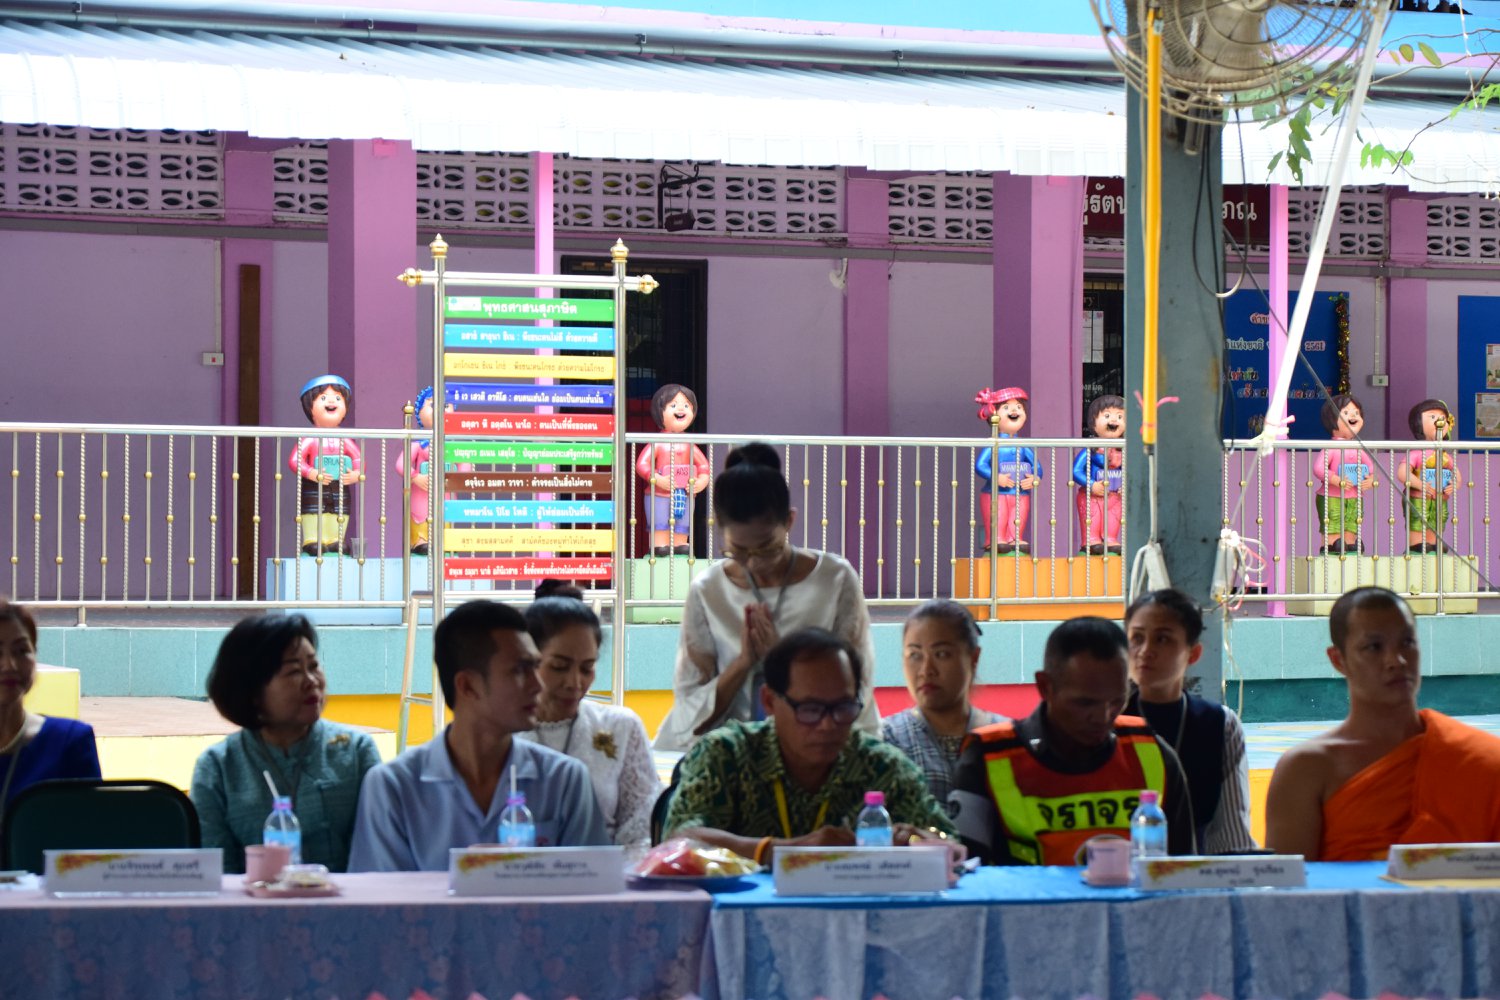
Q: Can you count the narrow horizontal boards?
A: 10